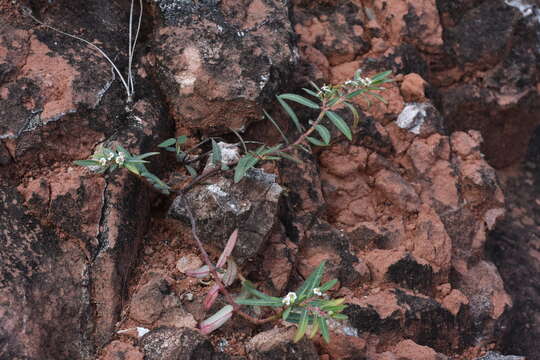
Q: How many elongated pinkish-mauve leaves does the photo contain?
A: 5